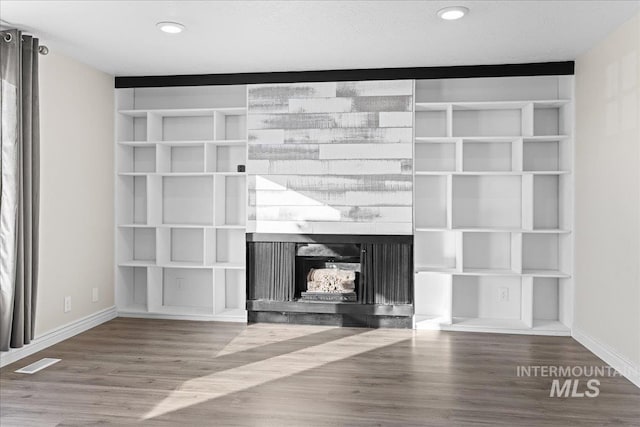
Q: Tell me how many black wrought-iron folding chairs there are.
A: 0